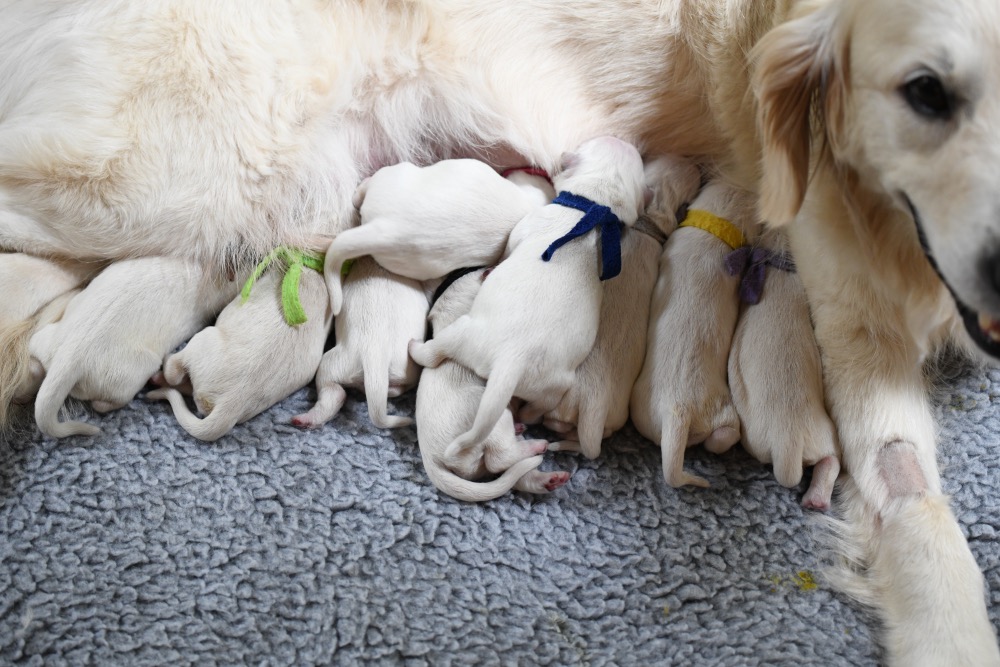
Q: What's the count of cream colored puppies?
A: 9